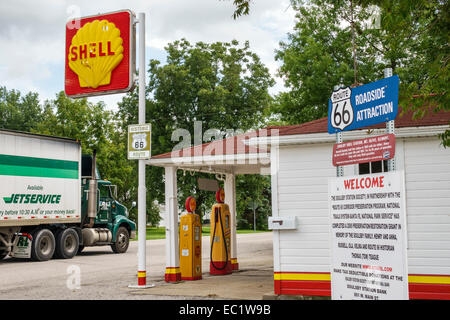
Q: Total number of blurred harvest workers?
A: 0